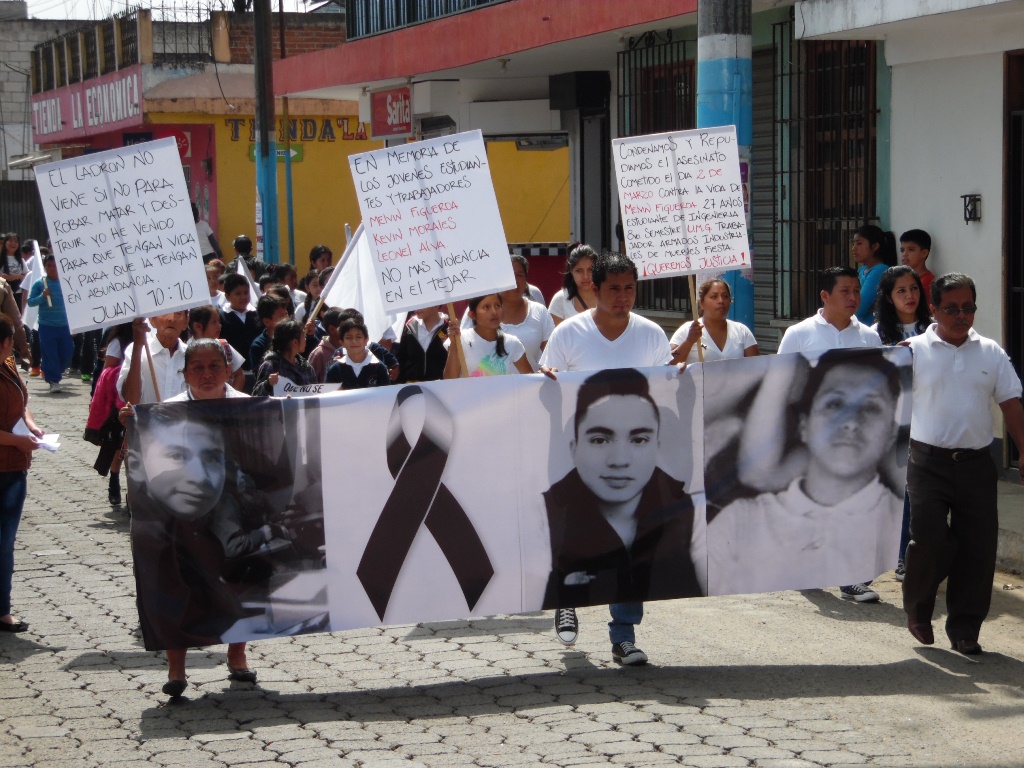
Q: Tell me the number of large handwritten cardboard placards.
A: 3